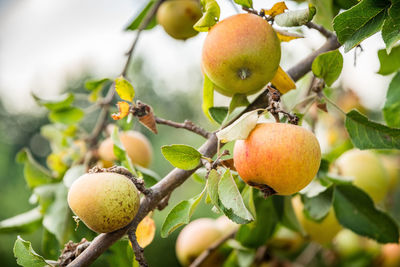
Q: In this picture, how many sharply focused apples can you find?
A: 3